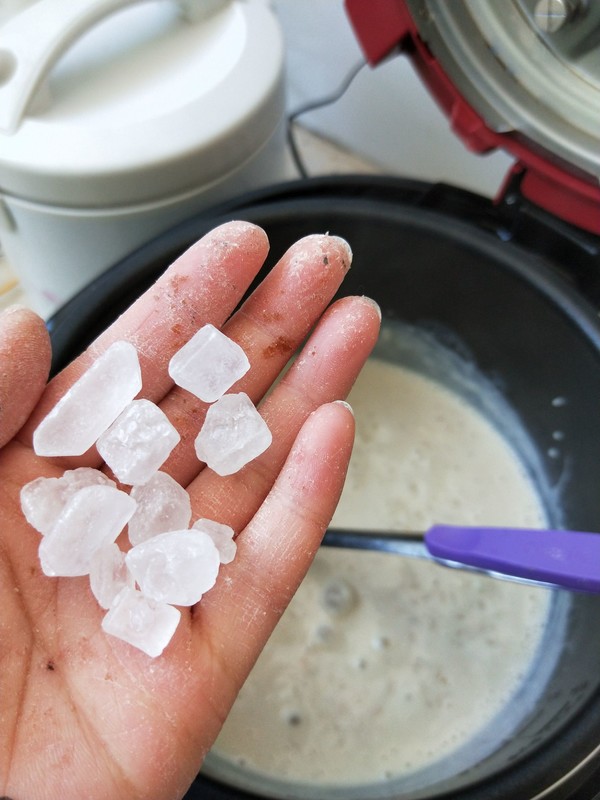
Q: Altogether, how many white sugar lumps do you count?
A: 11